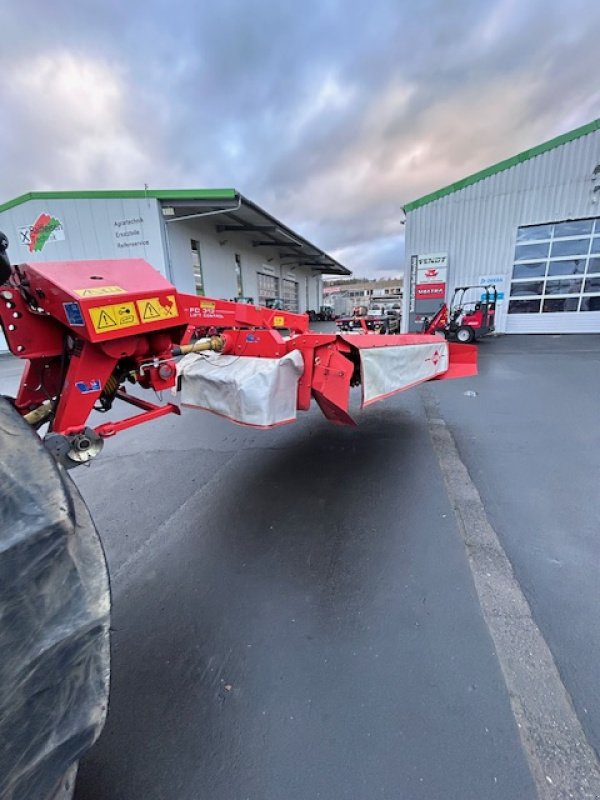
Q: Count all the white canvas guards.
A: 2